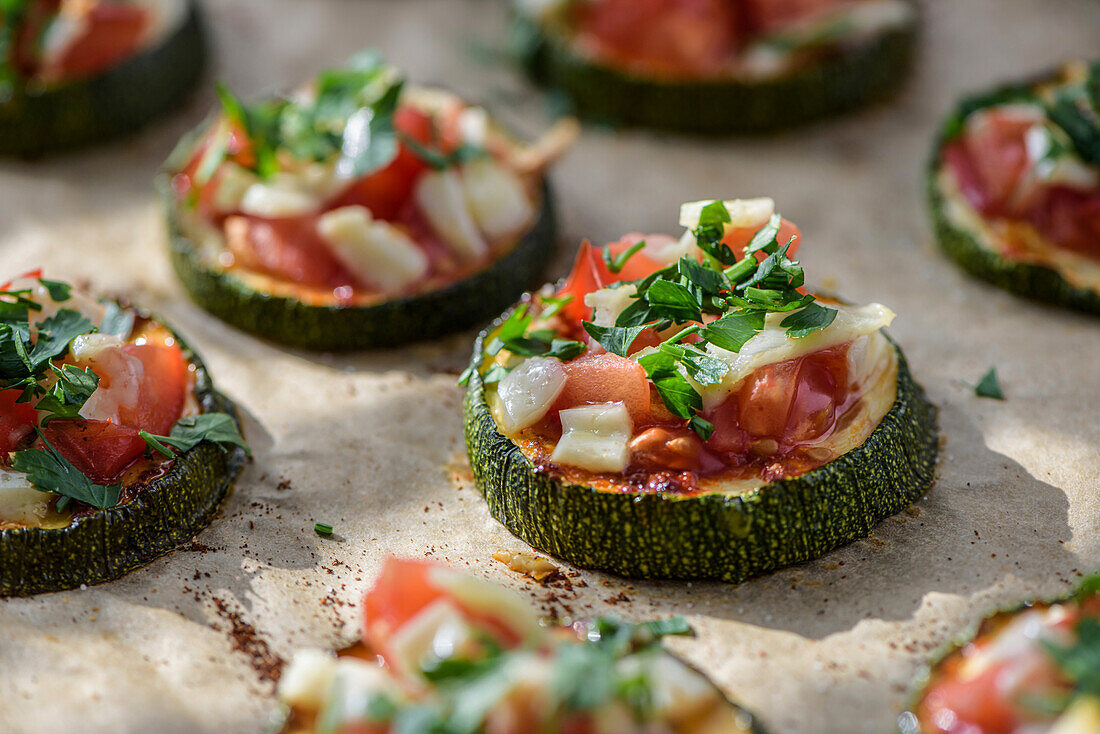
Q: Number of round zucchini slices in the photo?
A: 8